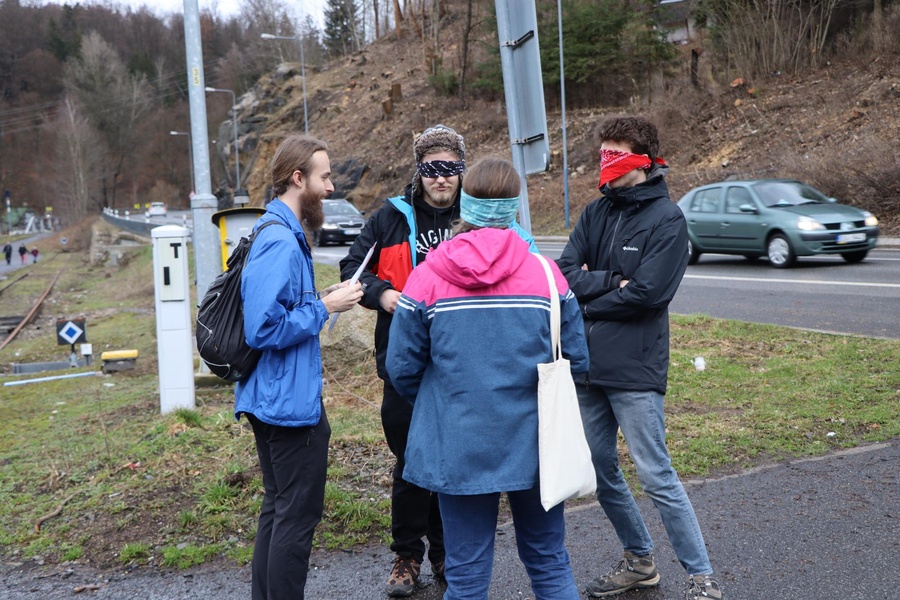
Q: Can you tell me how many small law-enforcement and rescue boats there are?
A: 0